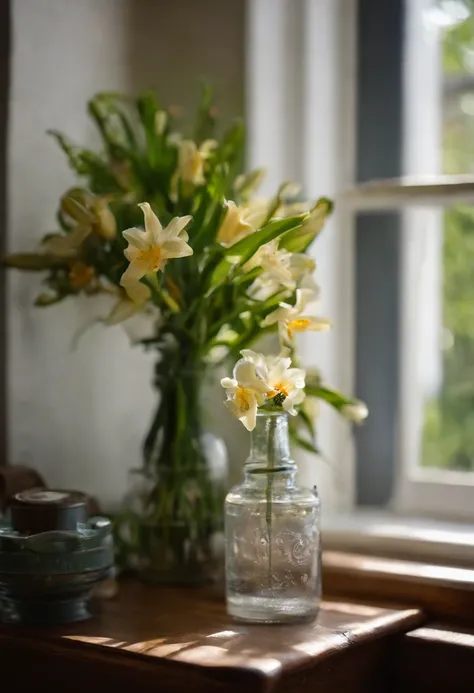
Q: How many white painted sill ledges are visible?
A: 1